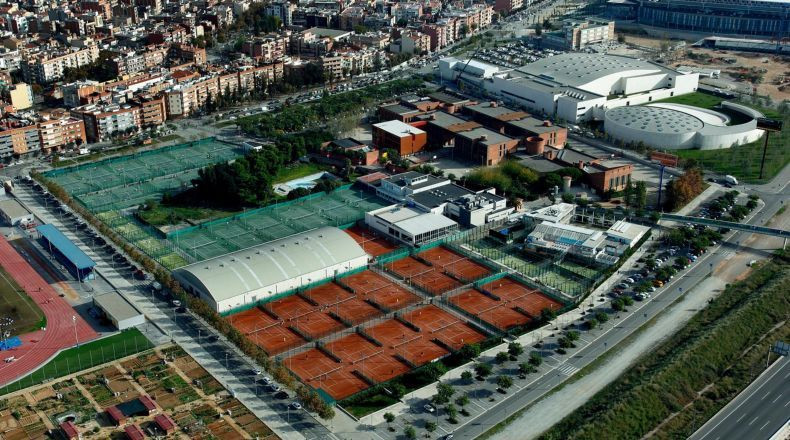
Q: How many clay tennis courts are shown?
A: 13